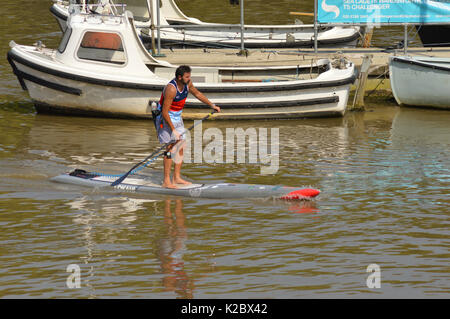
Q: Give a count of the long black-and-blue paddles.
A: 1